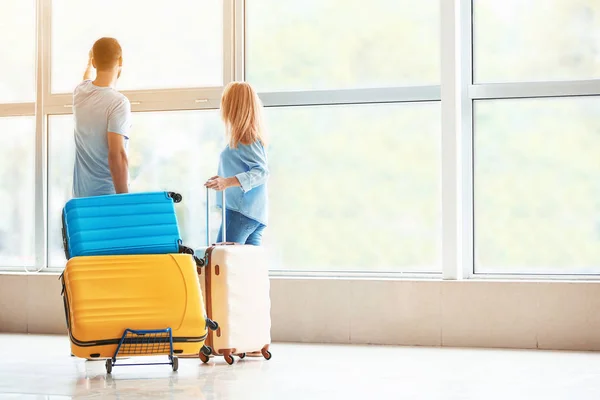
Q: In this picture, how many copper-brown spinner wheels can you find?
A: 4